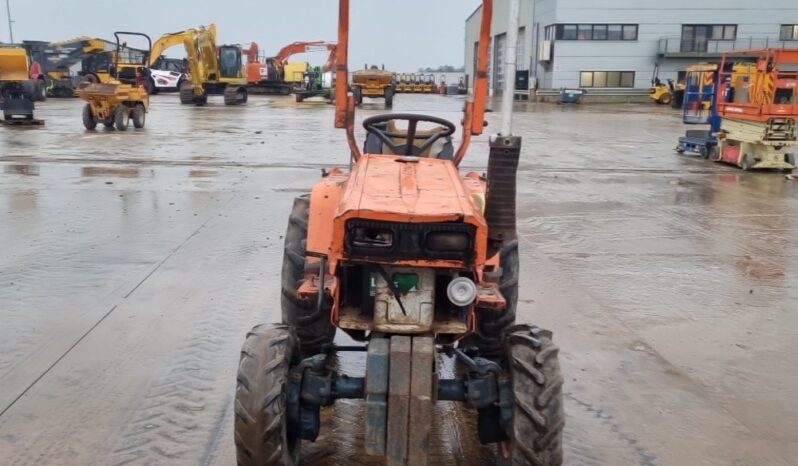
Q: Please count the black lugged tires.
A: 4